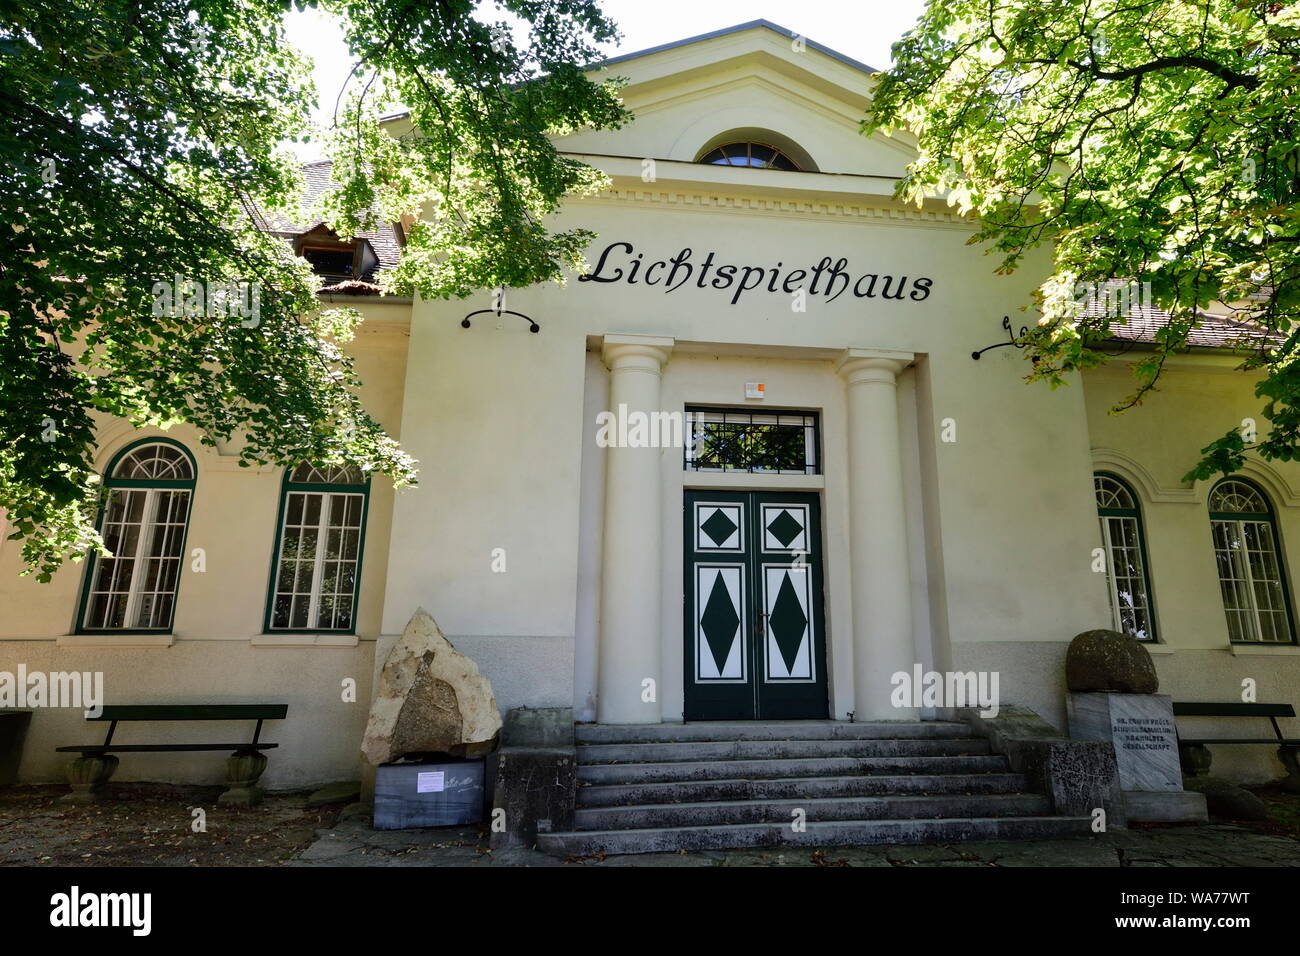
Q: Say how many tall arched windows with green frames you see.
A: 4